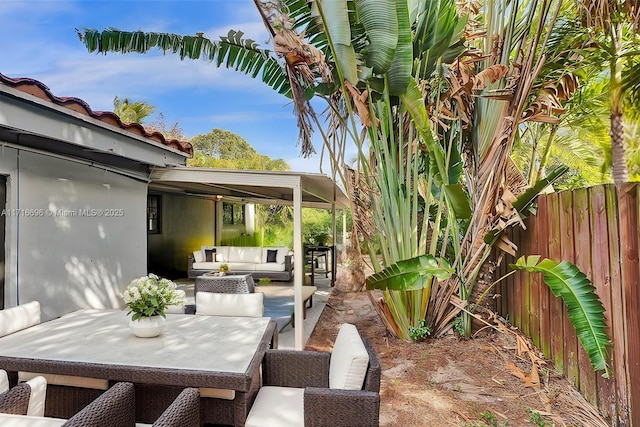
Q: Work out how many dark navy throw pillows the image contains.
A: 2